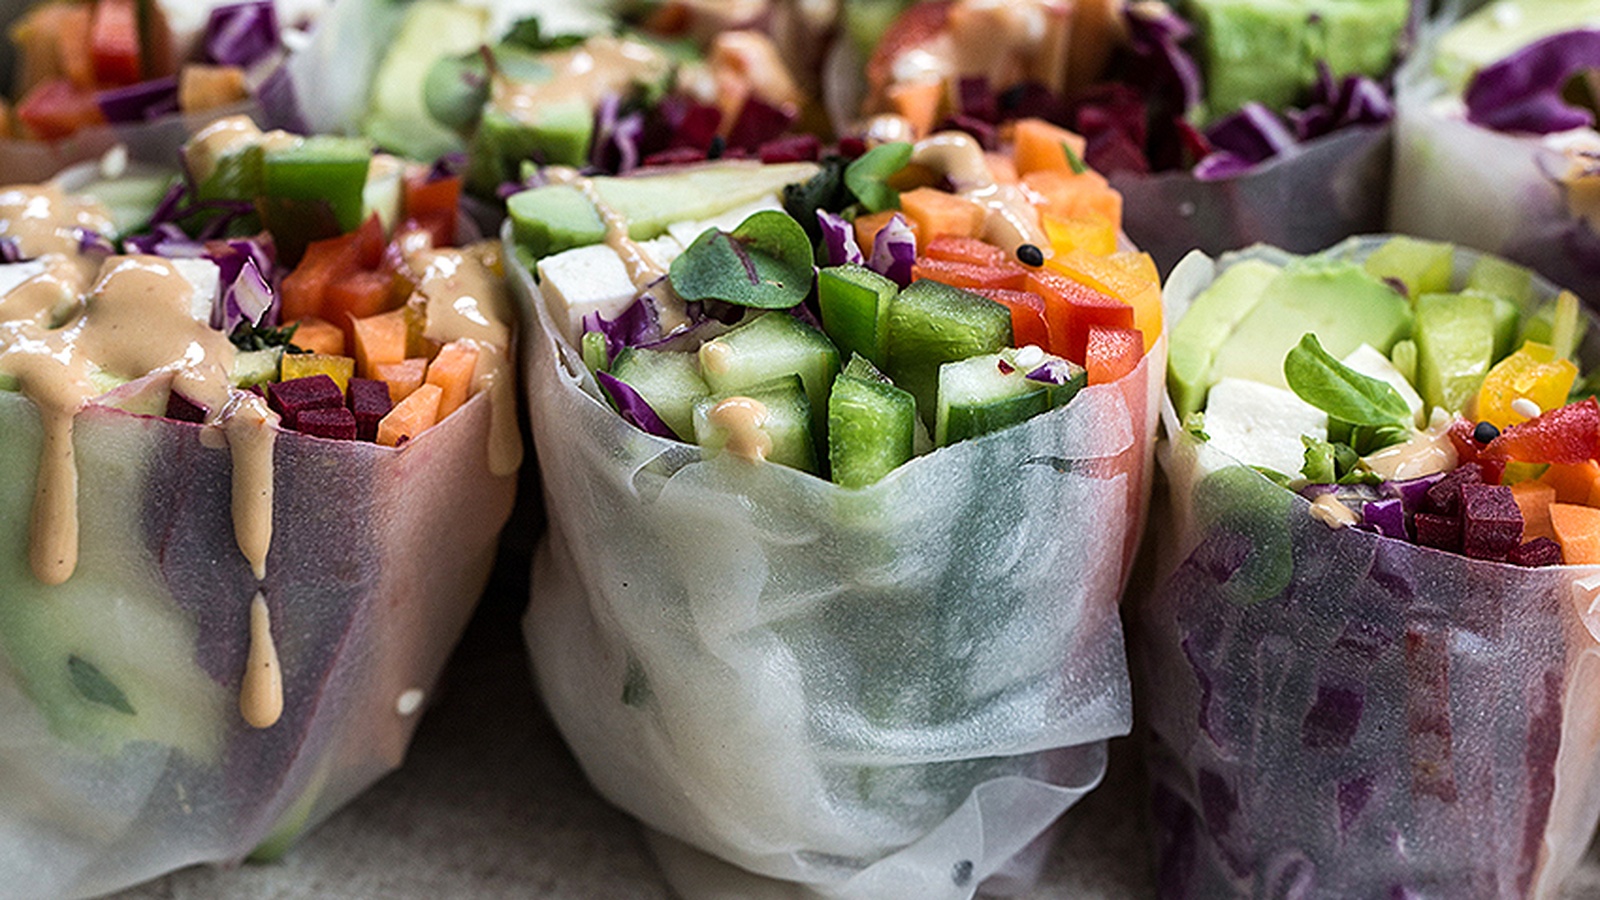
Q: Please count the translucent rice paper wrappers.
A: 7